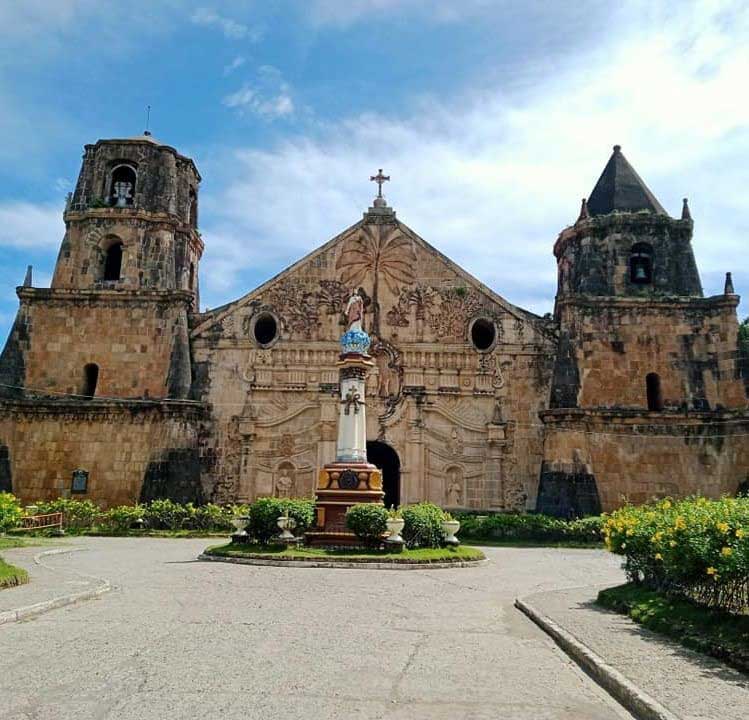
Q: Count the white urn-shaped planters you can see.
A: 4